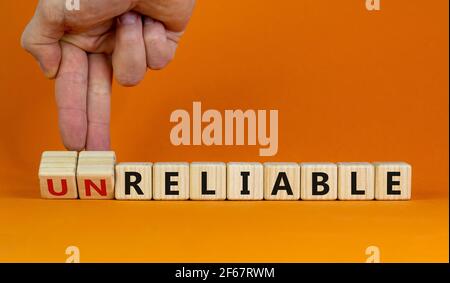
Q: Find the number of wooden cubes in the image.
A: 10